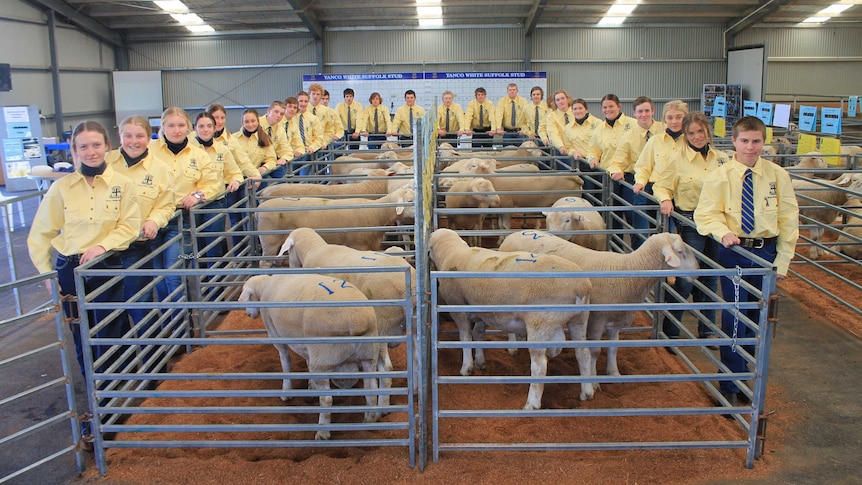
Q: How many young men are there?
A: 15